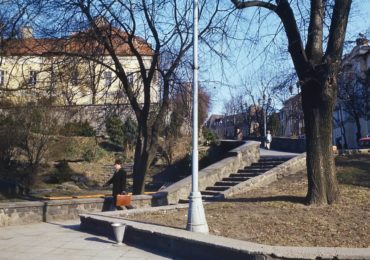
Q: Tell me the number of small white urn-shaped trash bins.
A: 1